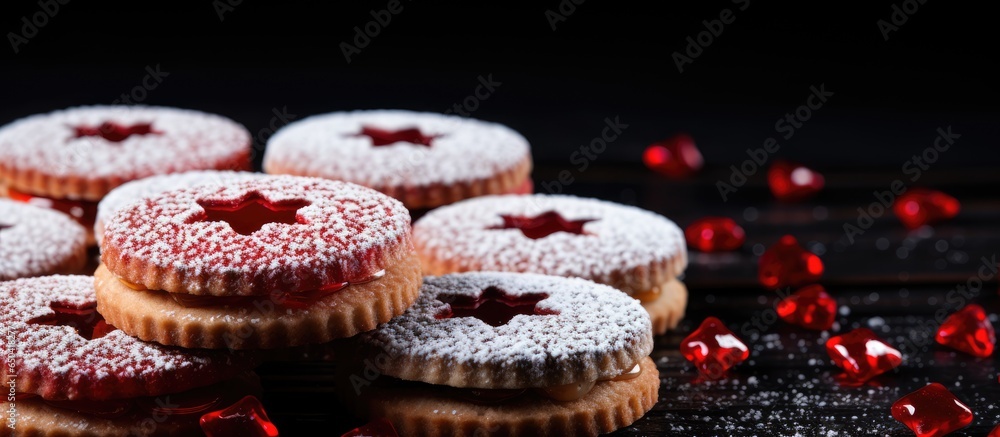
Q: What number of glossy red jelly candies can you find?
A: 12